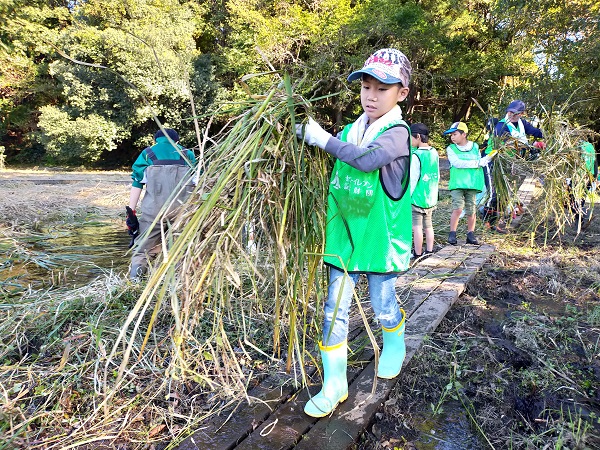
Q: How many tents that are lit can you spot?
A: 0